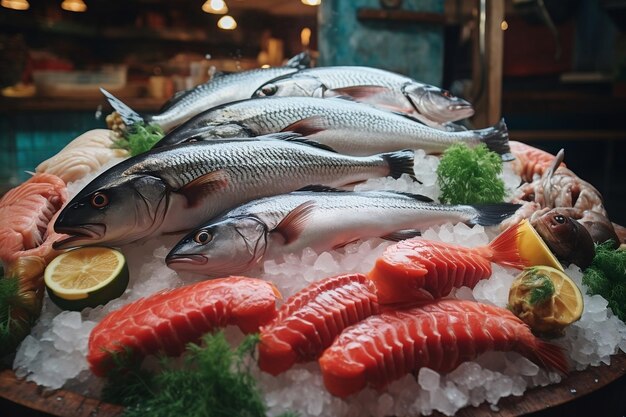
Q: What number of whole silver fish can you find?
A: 5